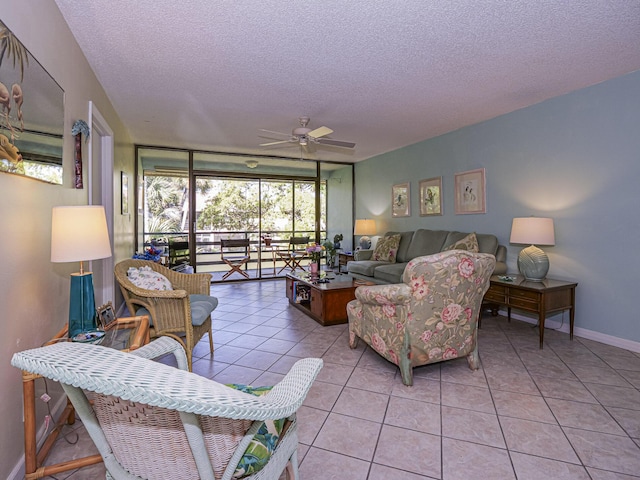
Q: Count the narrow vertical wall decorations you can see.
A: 1